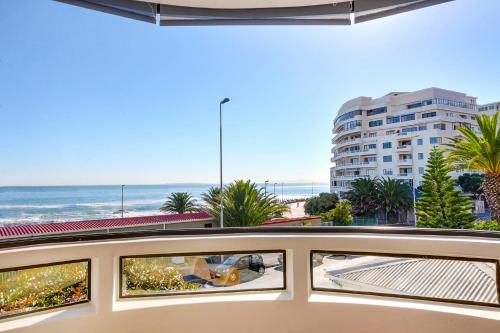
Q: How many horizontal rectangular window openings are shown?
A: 3